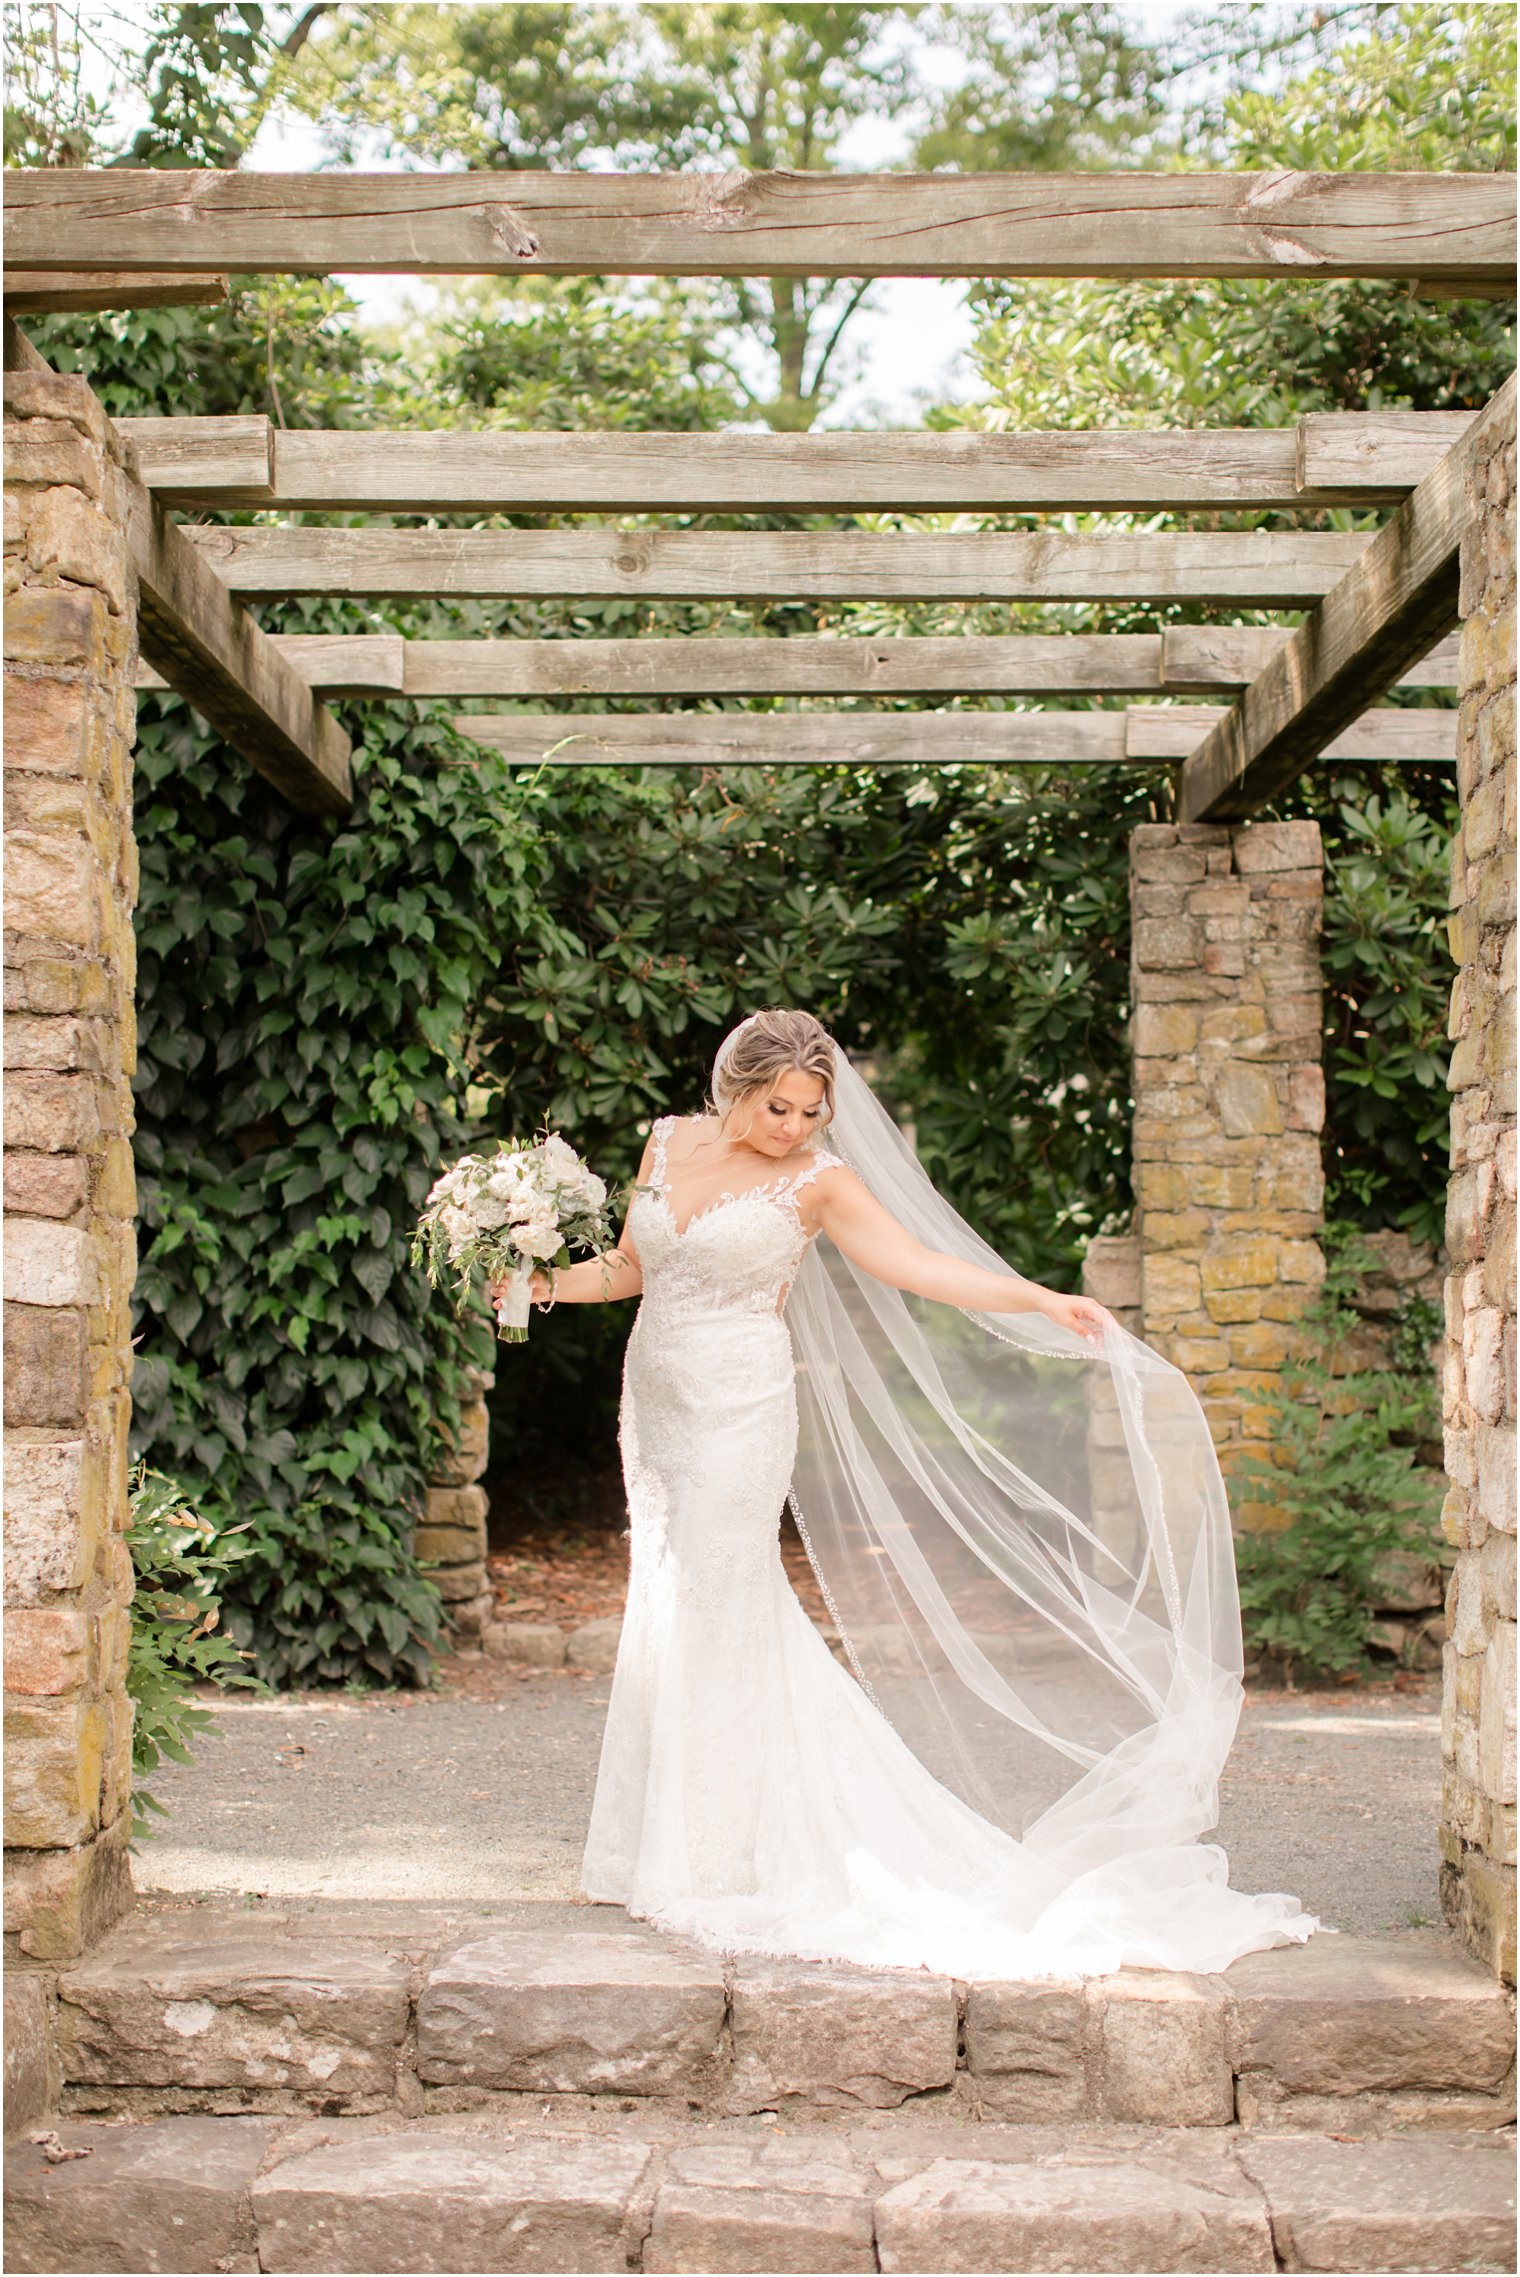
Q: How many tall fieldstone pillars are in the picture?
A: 3